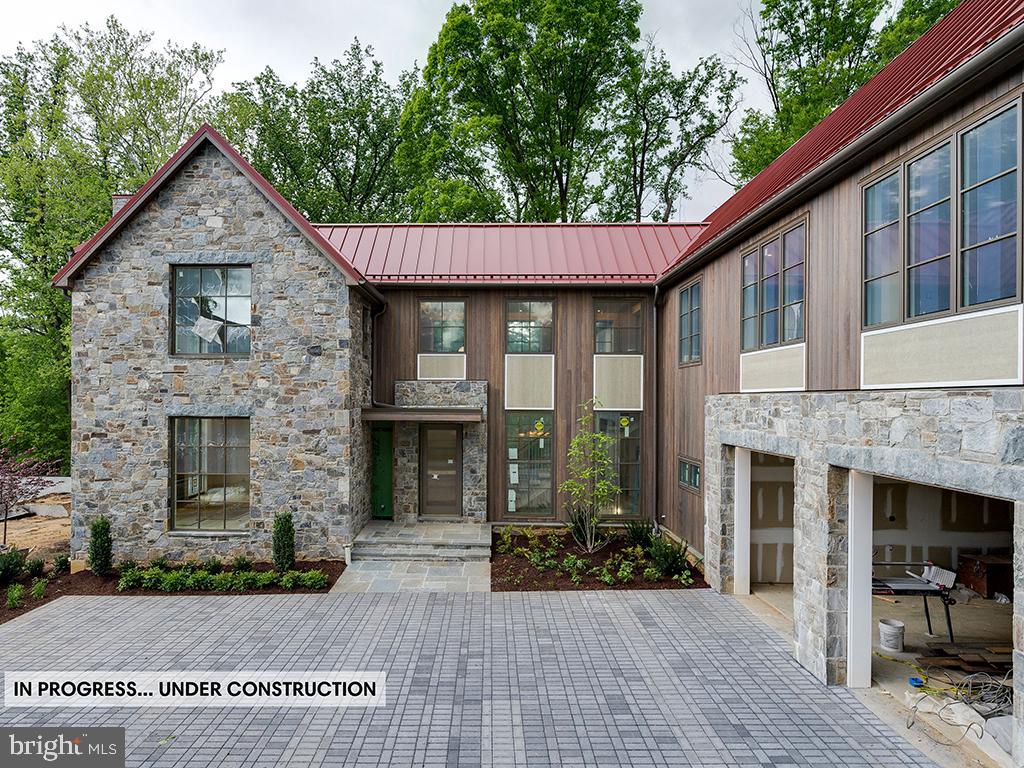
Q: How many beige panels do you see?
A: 5